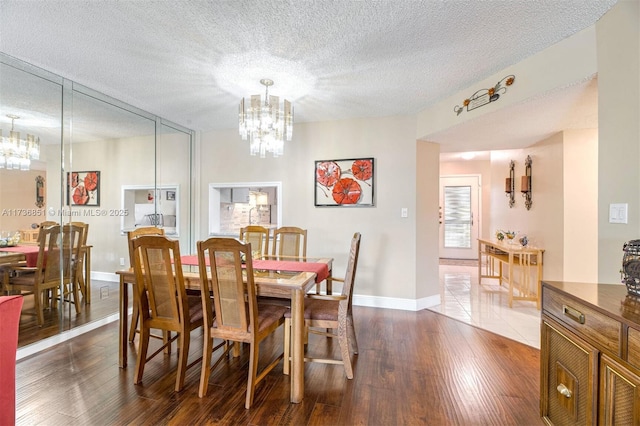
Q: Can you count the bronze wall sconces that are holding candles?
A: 2